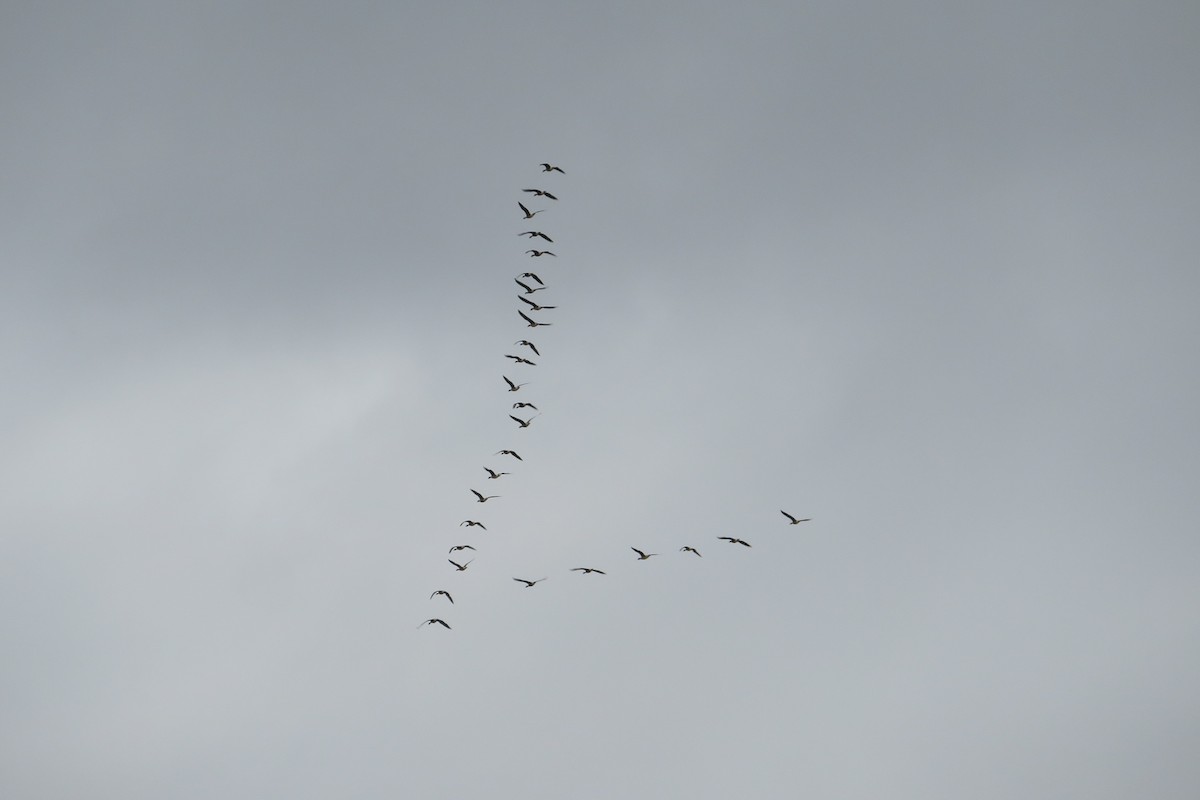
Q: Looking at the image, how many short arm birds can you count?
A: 6